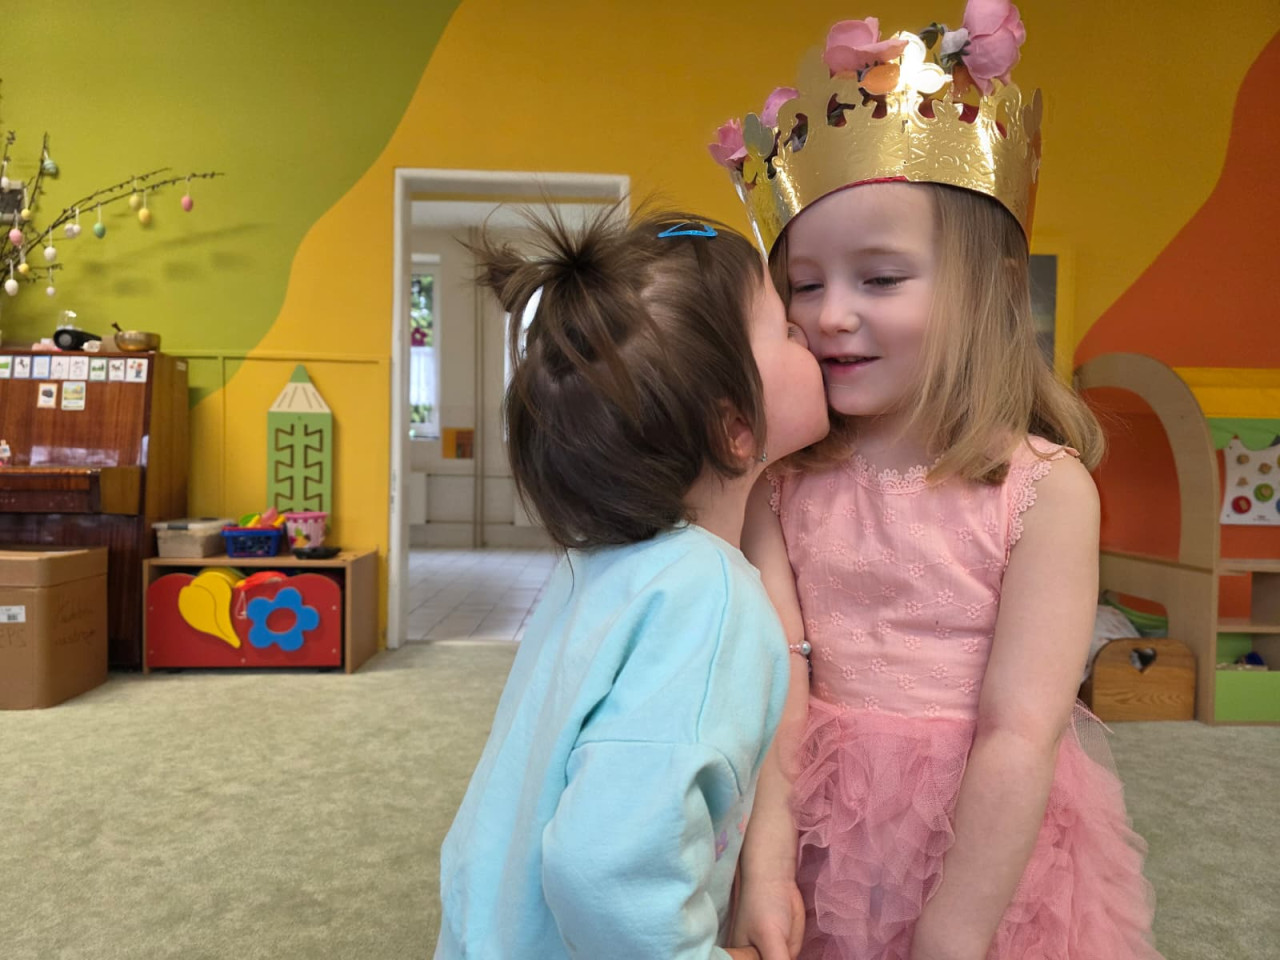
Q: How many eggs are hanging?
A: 14